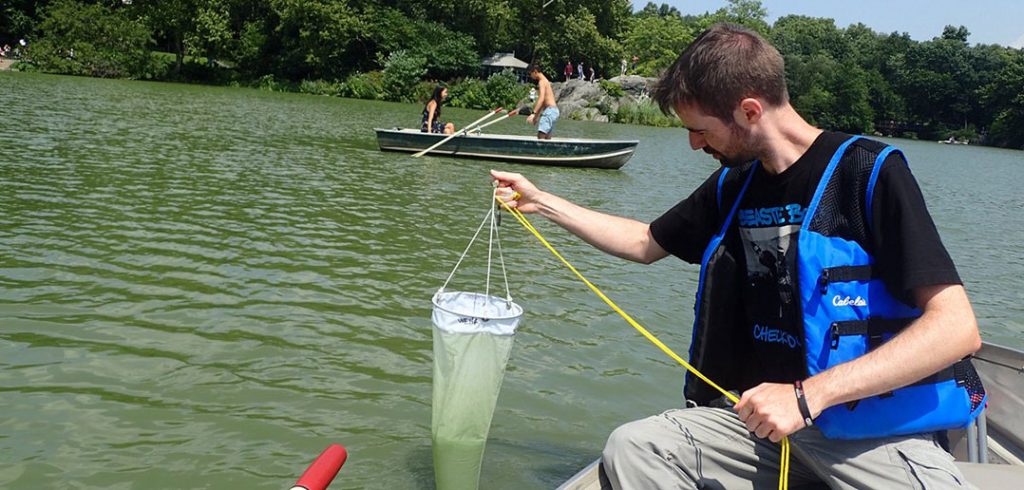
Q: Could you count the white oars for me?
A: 2